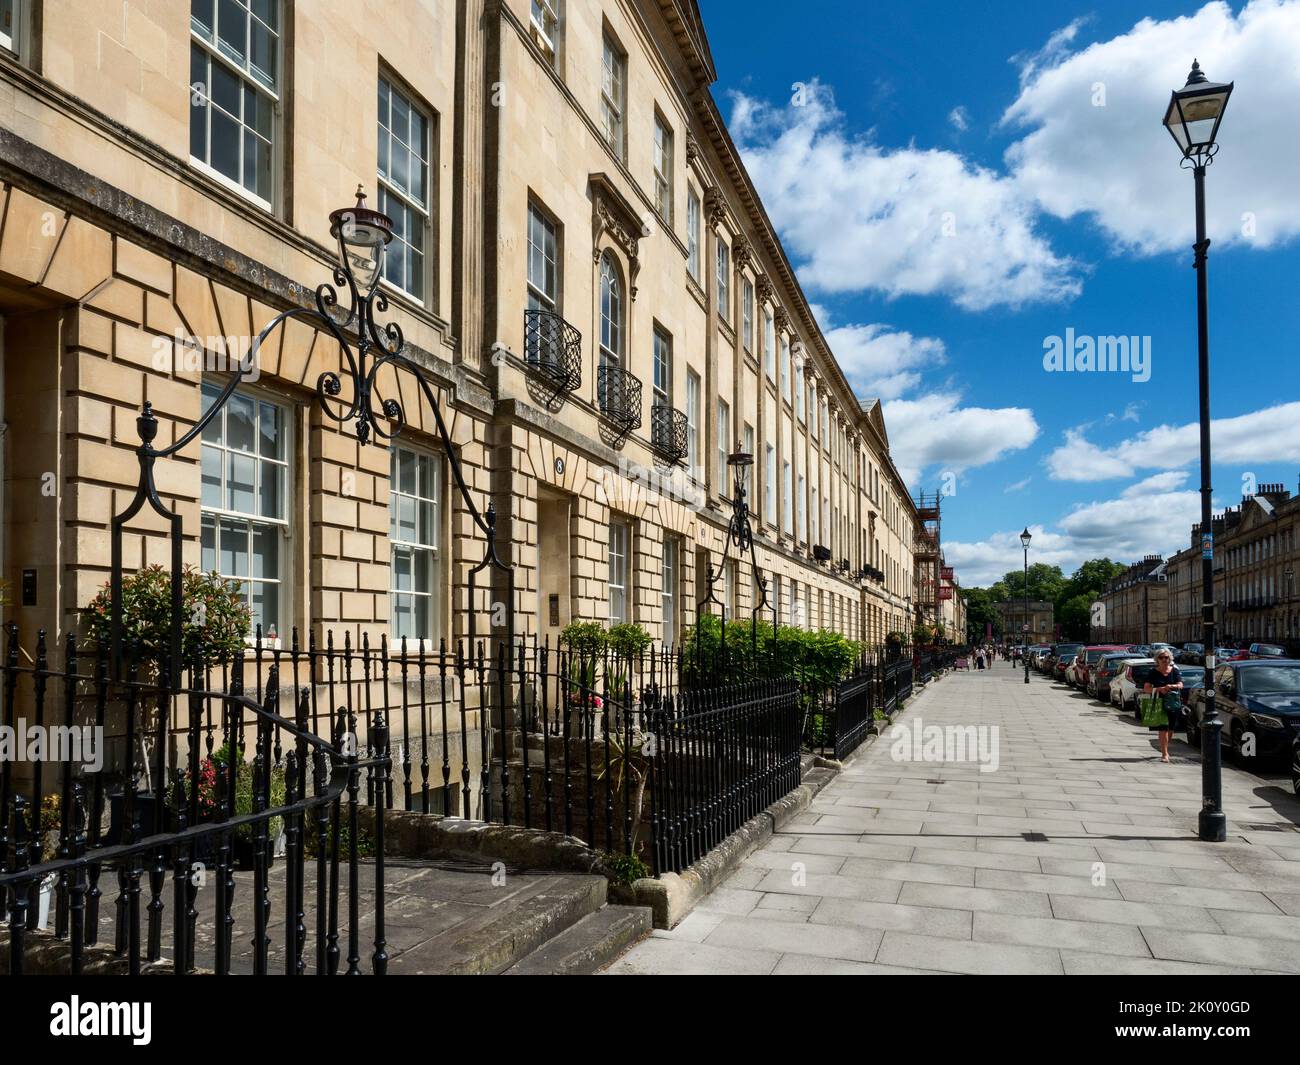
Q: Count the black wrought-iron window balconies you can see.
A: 3